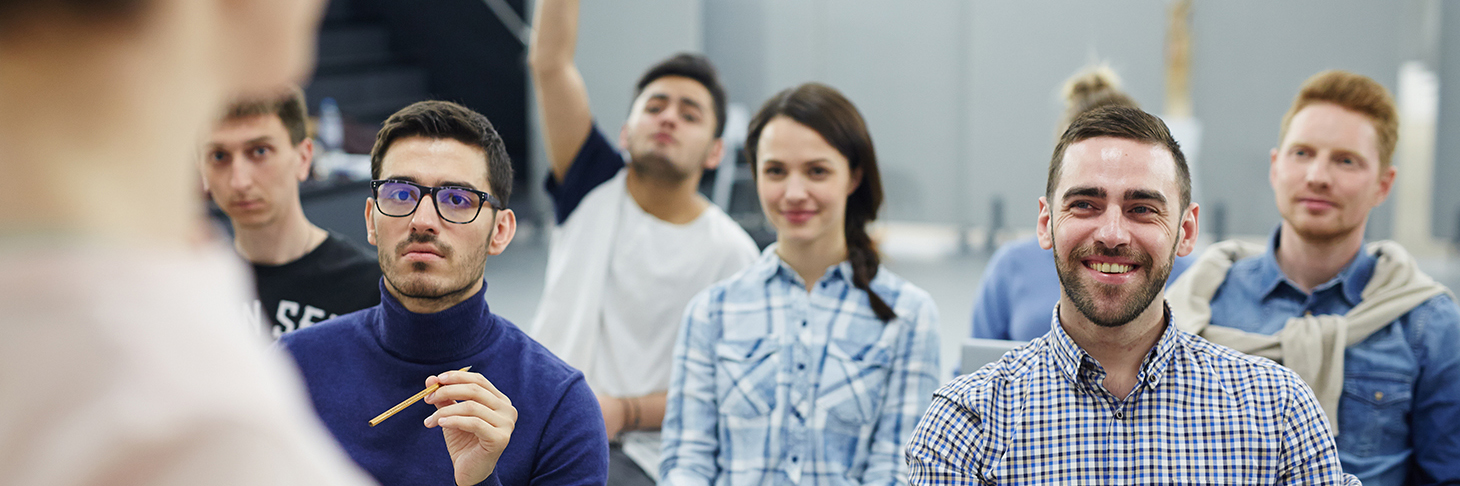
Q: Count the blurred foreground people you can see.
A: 1